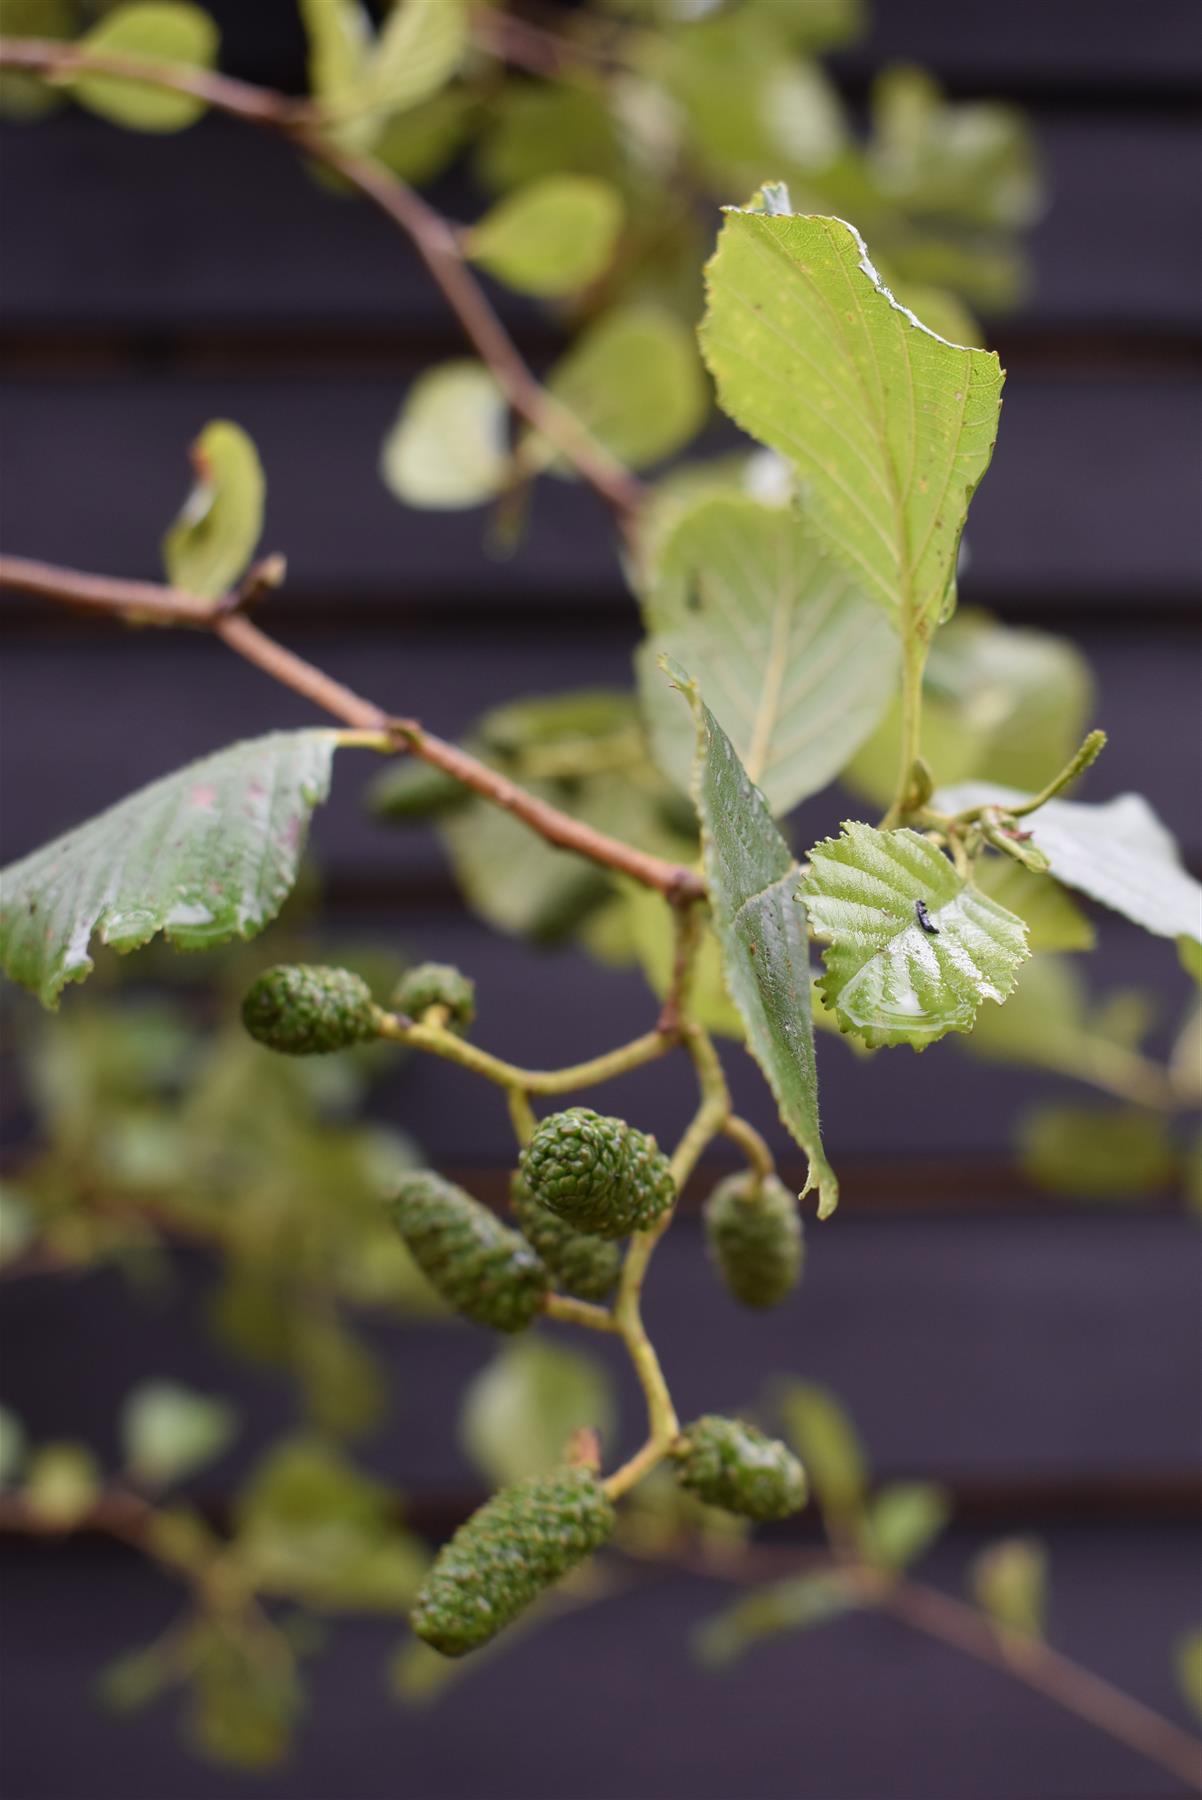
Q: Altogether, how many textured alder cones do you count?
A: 8